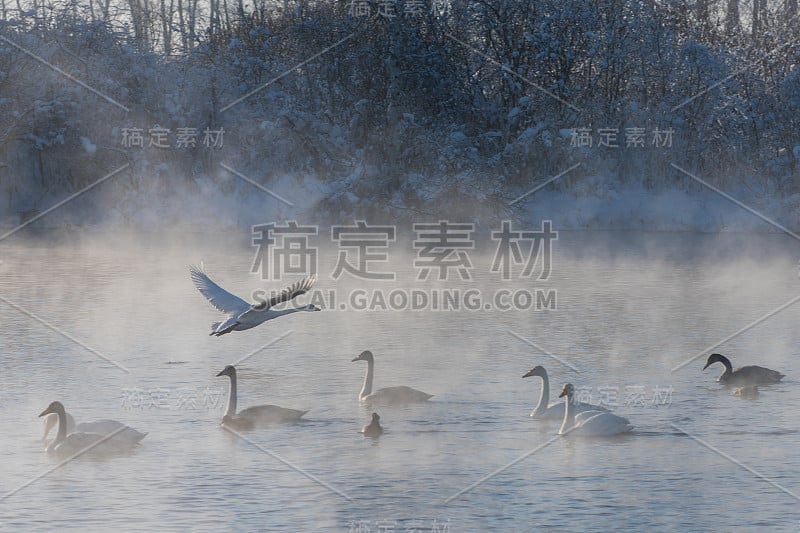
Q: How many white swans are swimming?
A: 6